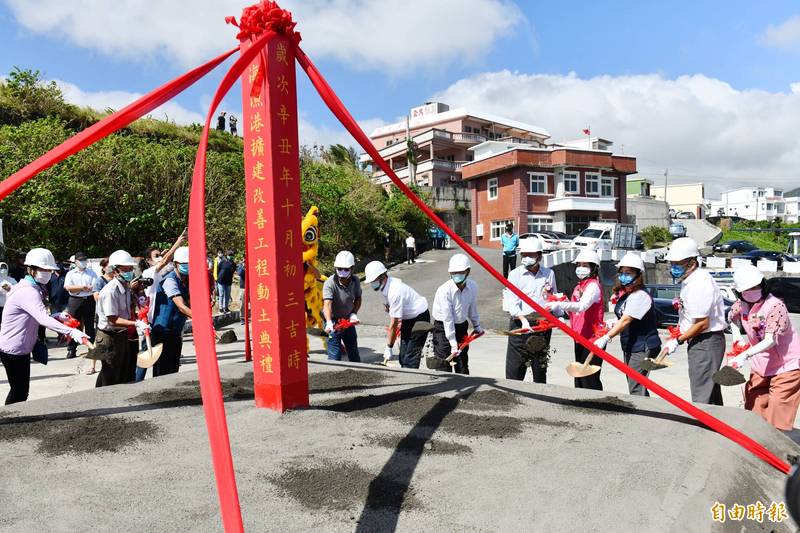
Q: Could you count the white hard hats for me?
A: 11